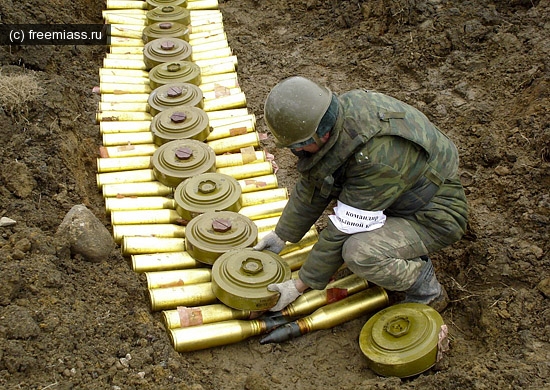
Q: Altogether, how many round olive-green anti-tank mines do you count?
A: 12